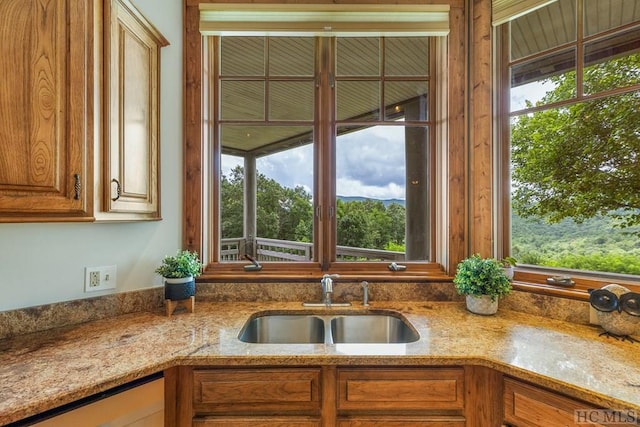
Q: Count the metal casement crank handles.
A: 3